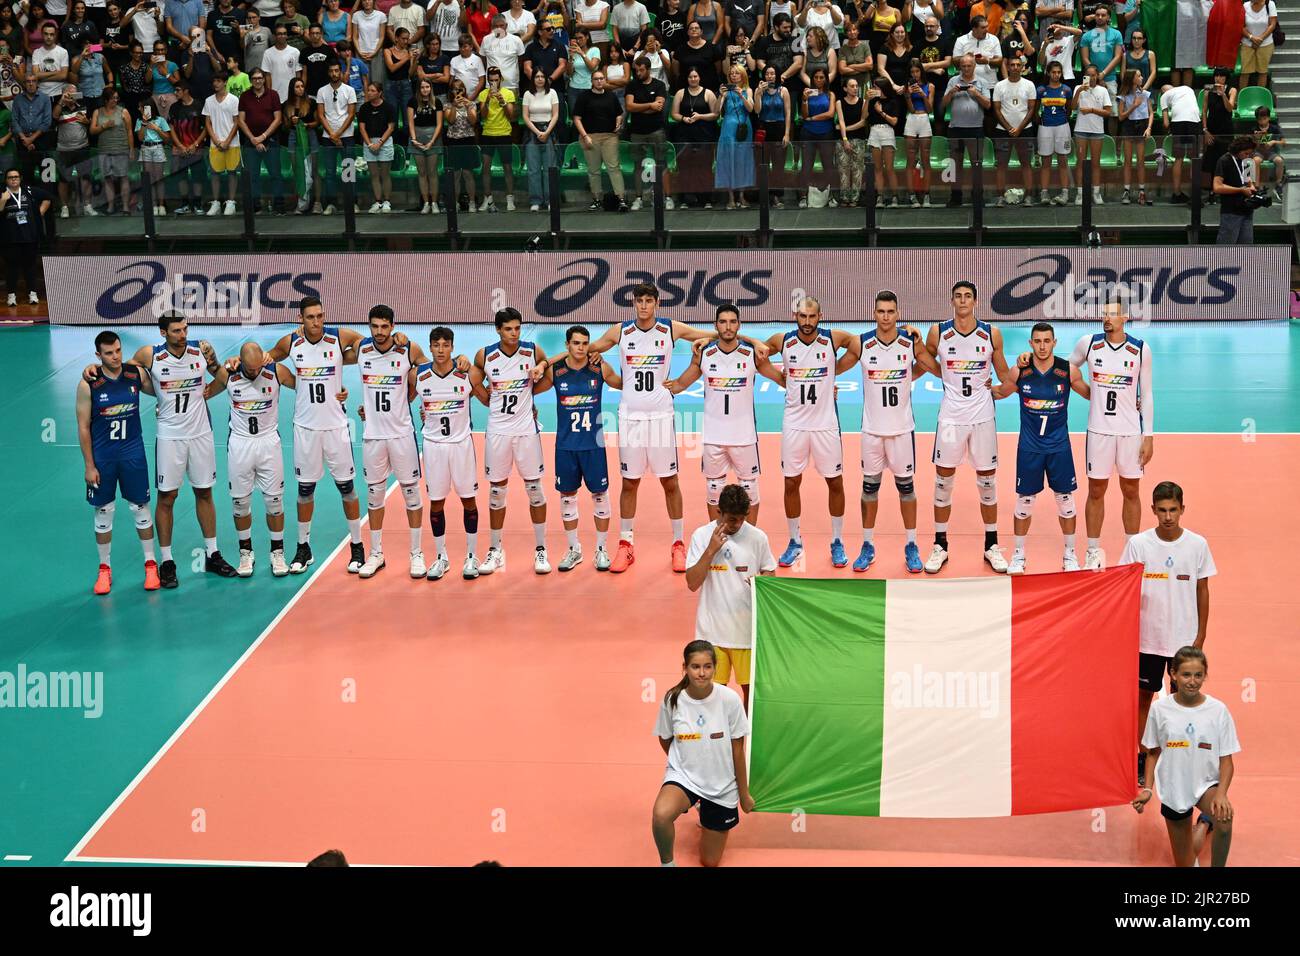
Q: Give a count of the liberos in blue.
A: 3